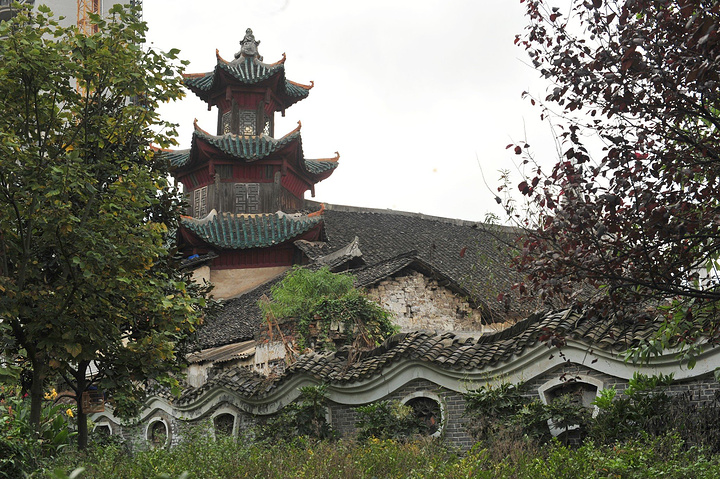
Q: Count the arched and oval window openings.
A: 5